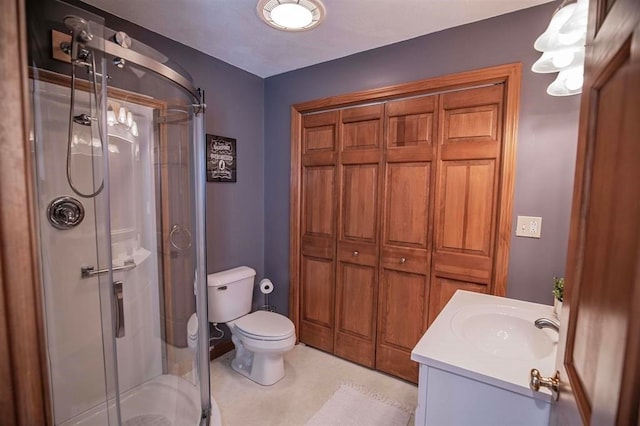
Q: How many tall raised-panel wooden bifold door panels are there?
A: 4